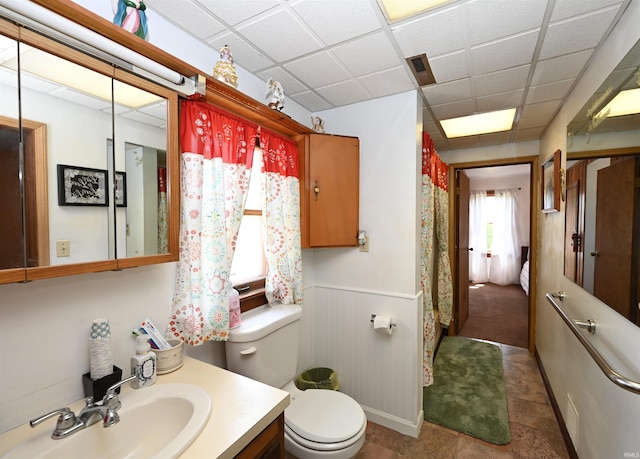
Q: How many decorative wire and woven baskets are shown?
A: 0